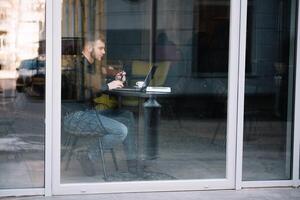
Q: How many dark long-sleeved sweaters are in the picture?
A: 1